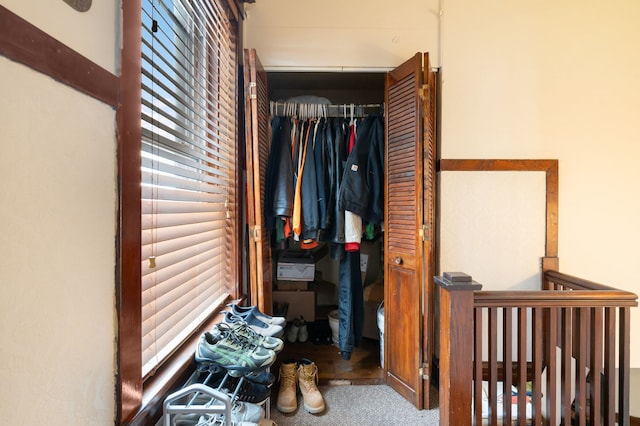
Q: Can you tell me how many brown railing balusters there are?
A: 11